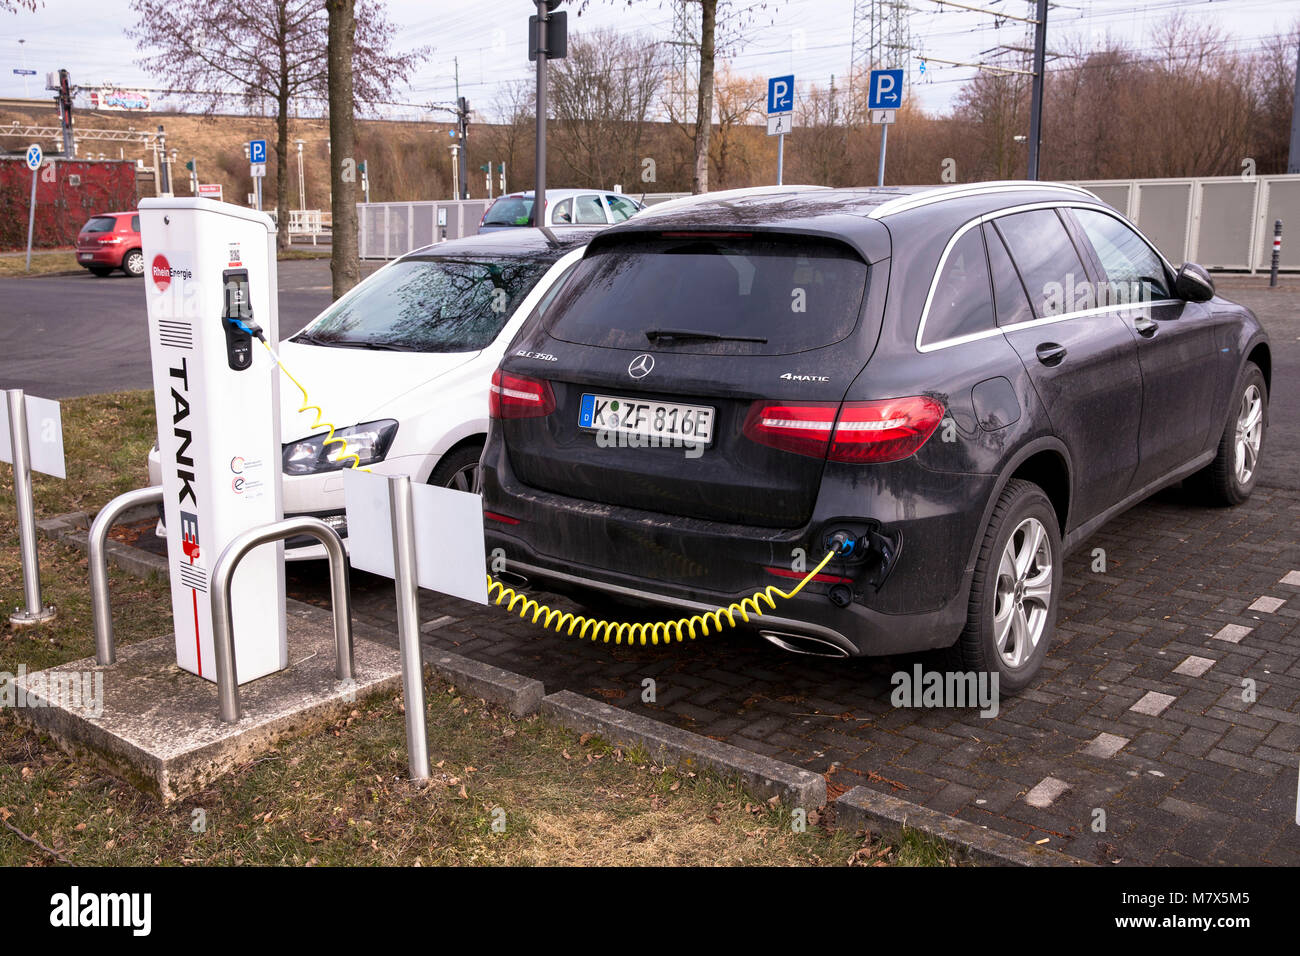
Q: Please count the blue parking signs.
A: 3